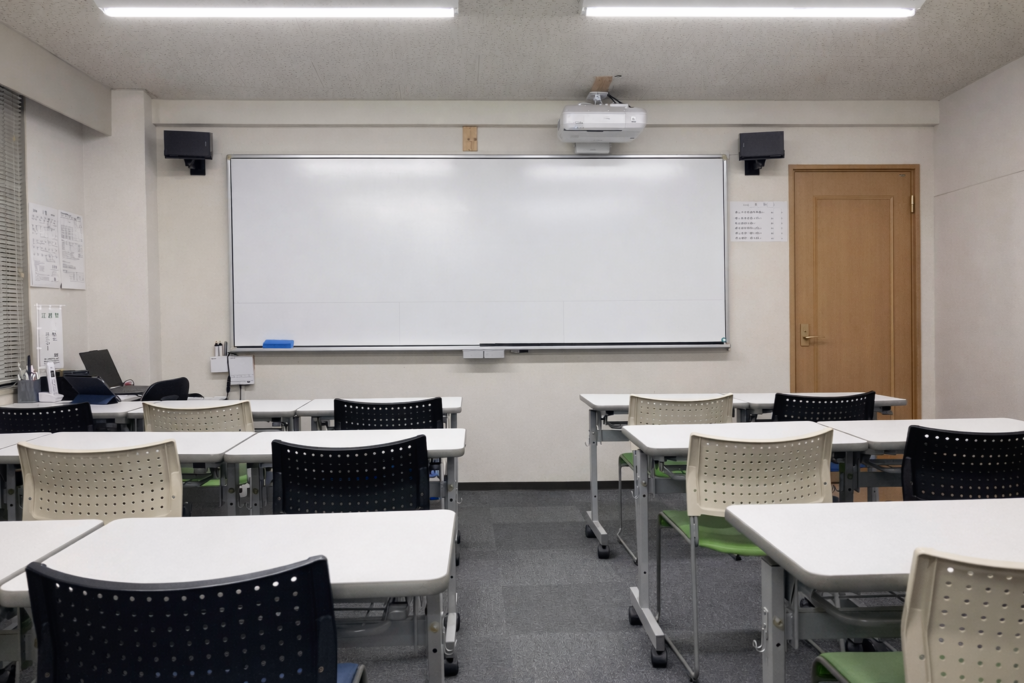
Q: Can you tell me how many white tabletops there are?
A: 13